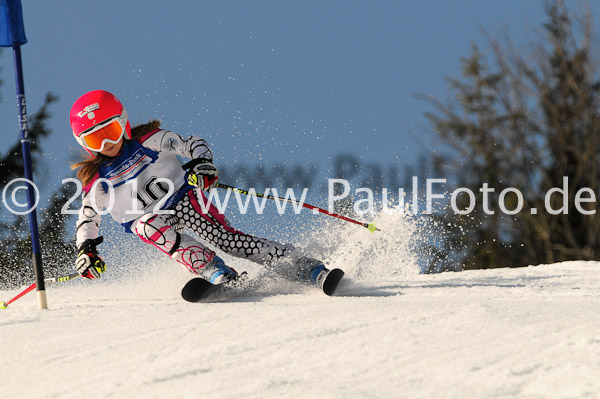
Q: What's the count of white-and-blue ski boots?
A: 2